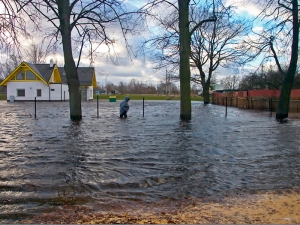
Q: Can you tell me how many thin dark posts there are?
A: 5